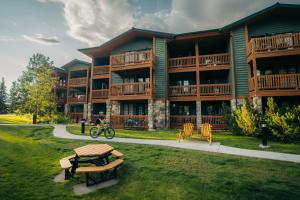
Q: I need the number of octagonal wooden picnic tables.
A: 1